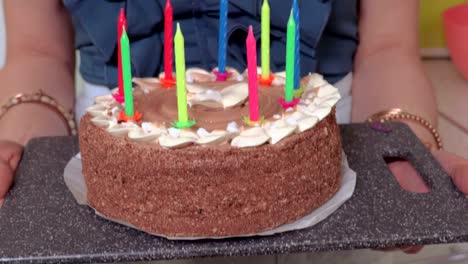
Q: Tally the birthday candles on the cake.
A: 9